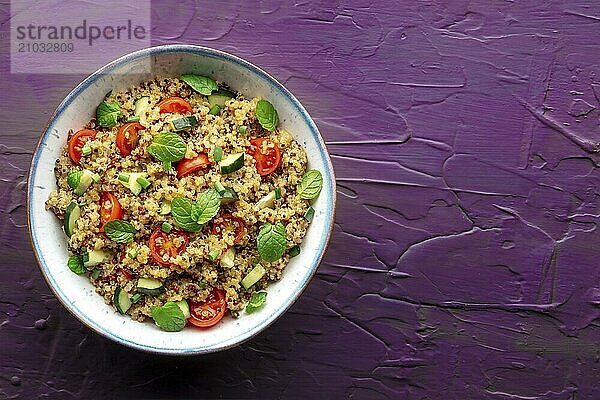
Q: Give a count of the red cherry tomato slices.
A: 9